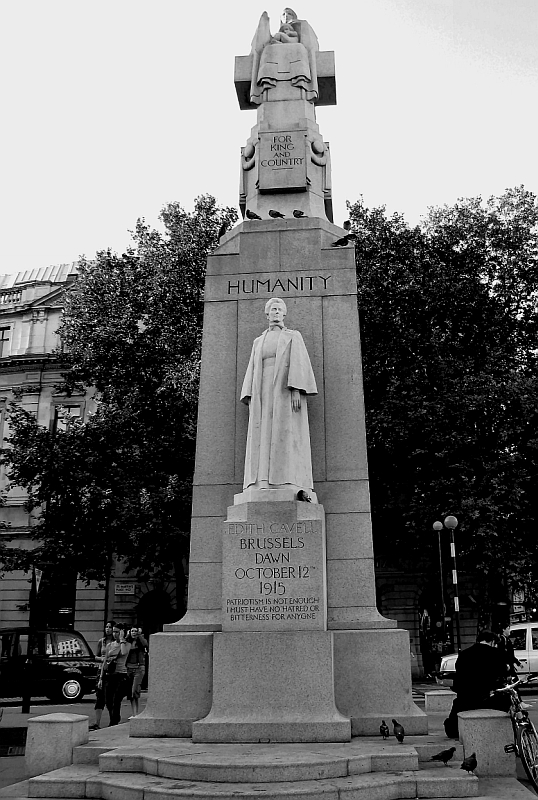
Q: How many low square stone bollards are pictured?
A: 3